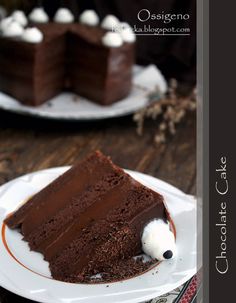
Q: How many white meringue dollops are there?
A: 12